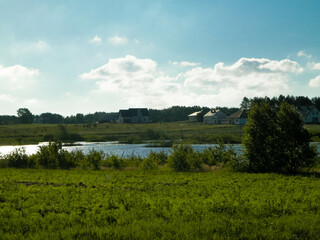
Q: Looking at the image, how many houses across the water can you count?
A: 5